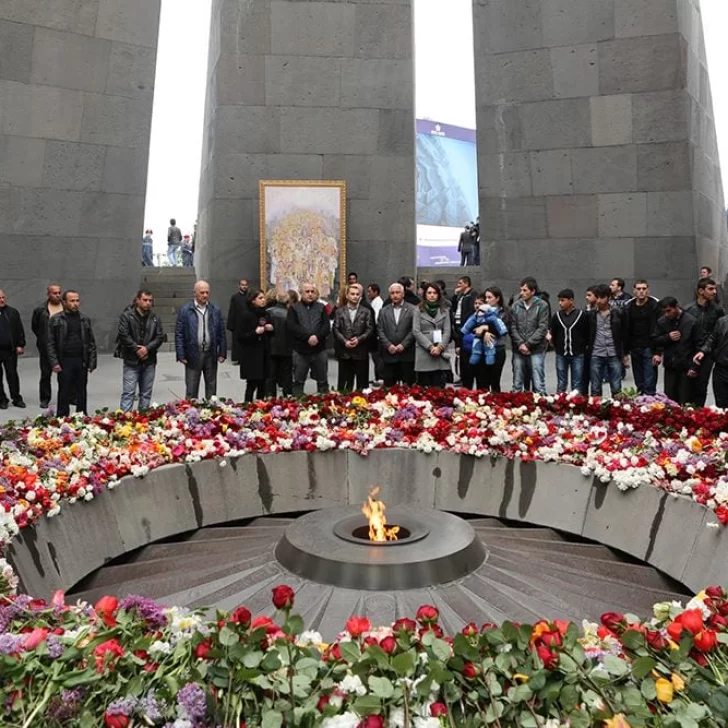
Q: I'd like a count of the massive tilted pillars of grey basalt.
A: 3